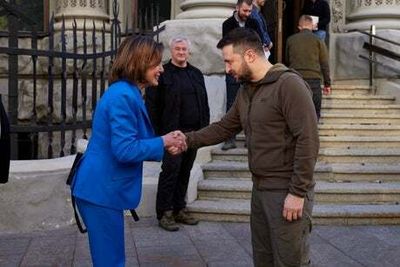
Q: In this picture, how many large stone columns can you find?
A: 3